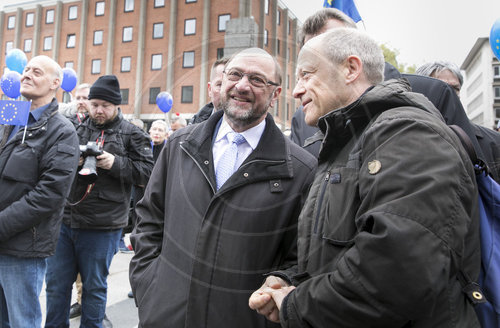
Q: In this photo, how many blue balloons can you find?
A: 5